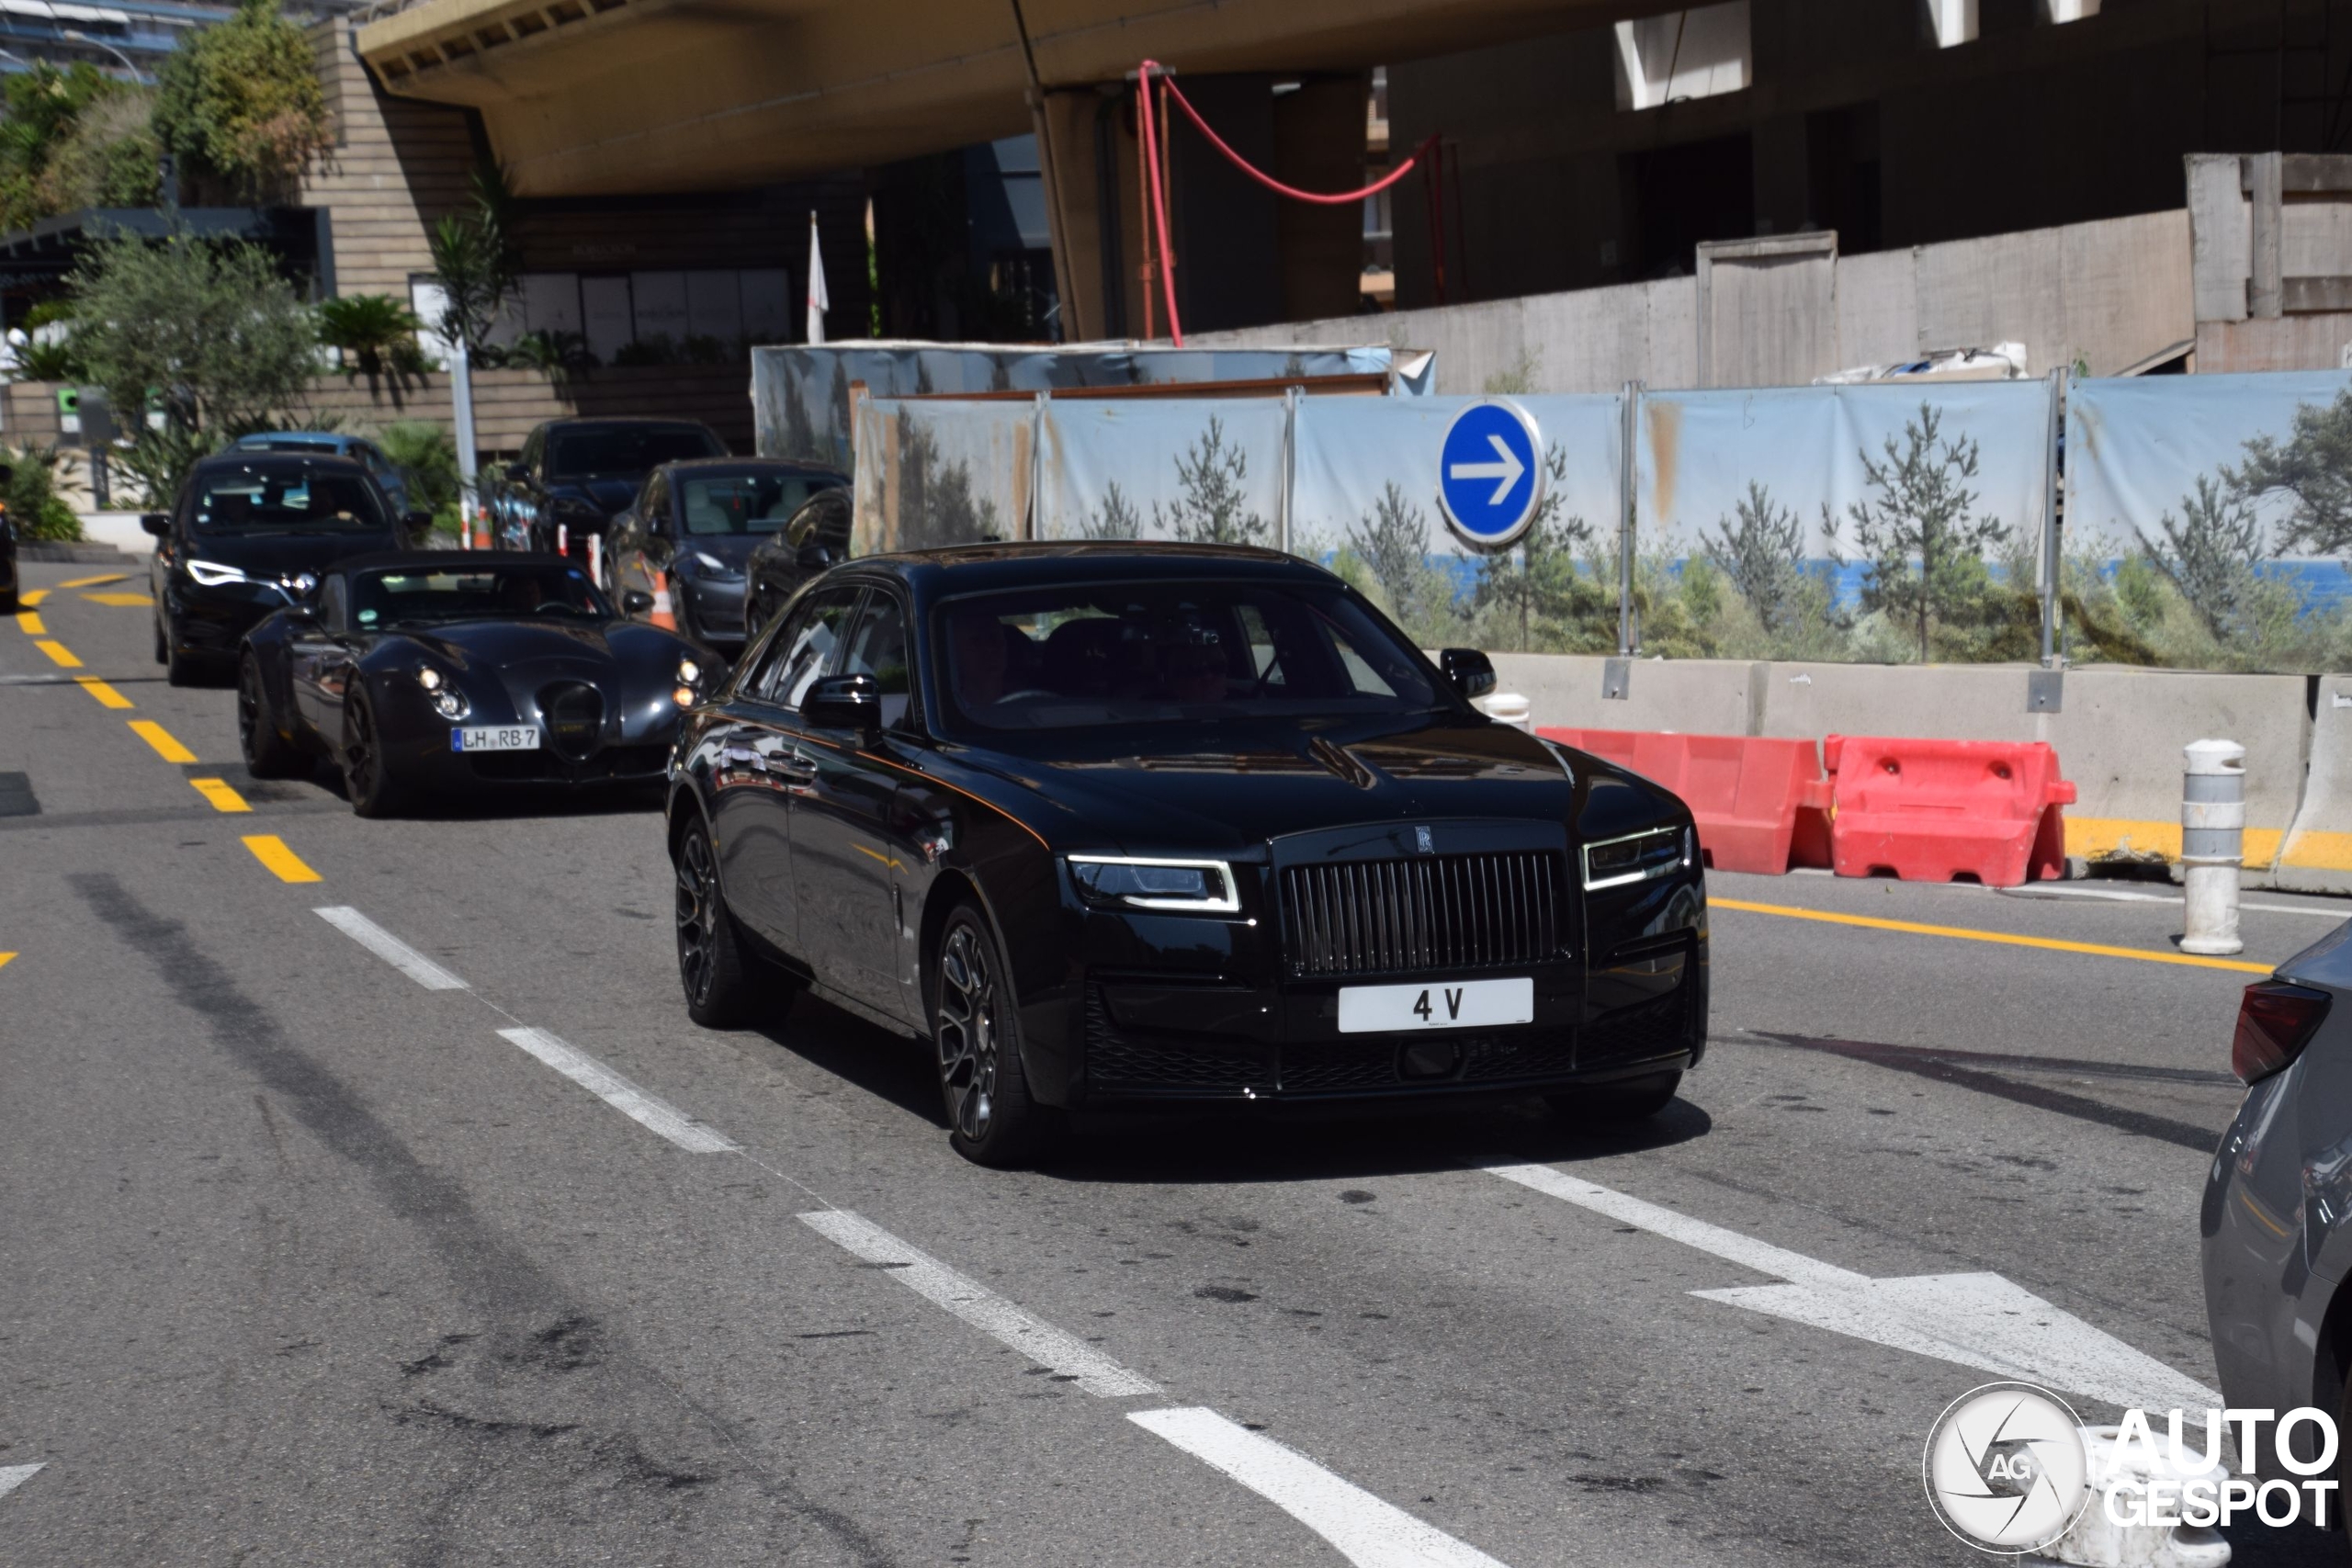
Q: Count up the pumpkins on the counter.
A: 0